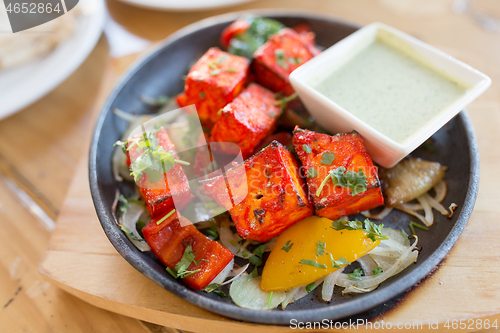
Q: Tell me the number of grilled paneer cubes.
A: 6